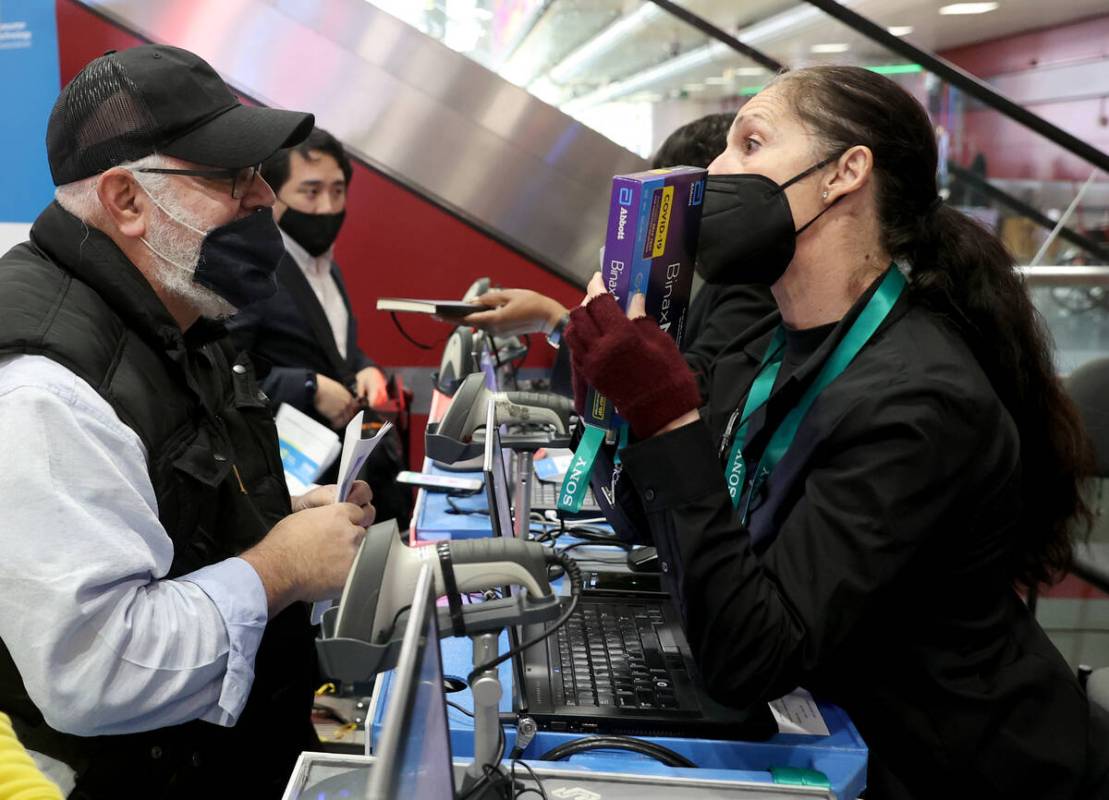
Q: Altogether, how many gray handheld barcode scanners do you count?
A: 4